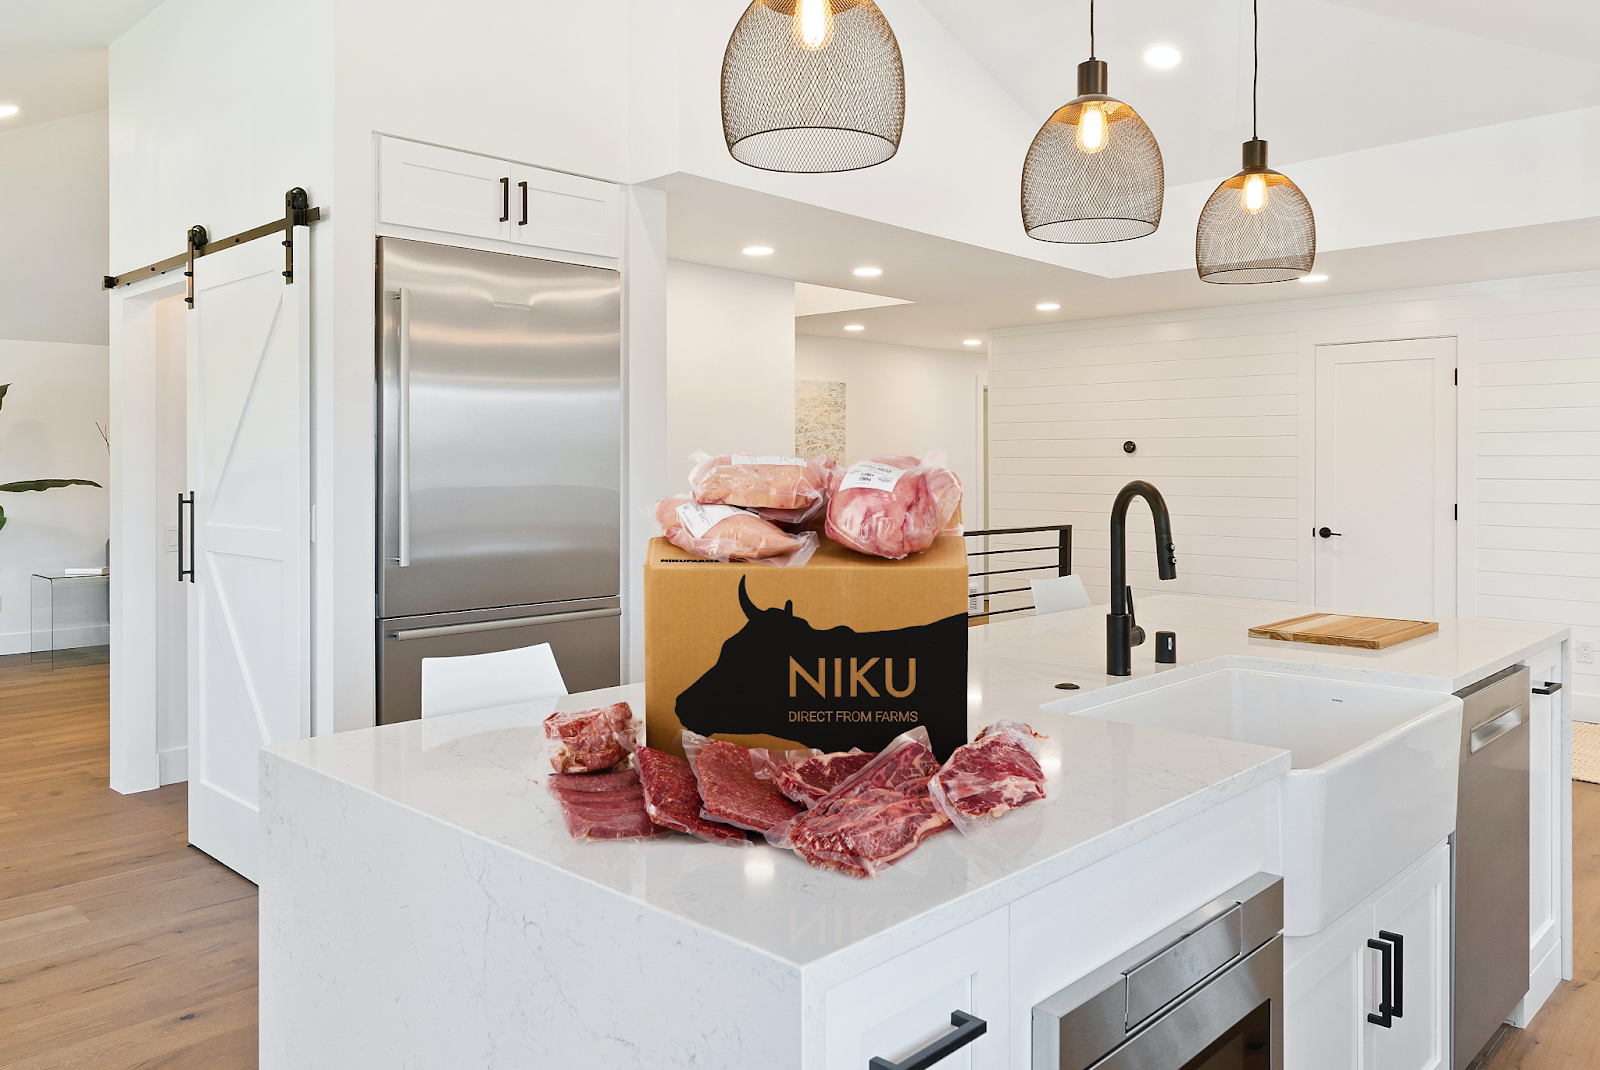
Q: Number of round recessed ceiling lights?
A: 8